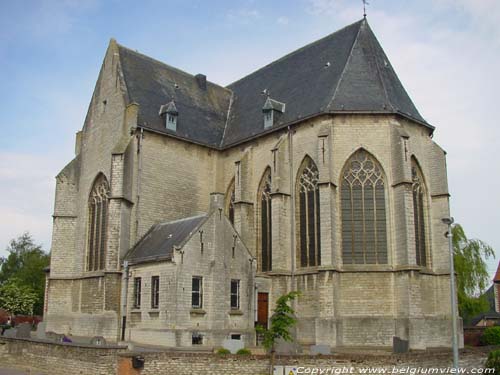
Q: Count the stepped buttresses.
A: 7